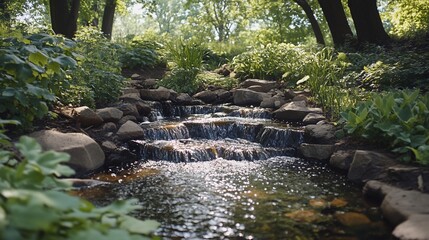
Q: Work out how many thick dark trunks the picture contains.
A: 5